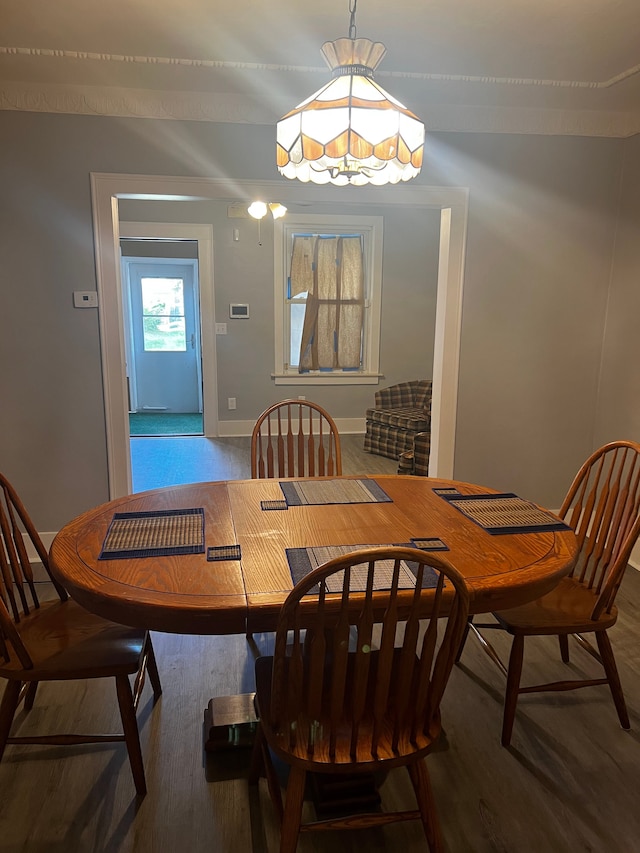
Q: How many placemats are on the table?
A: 4